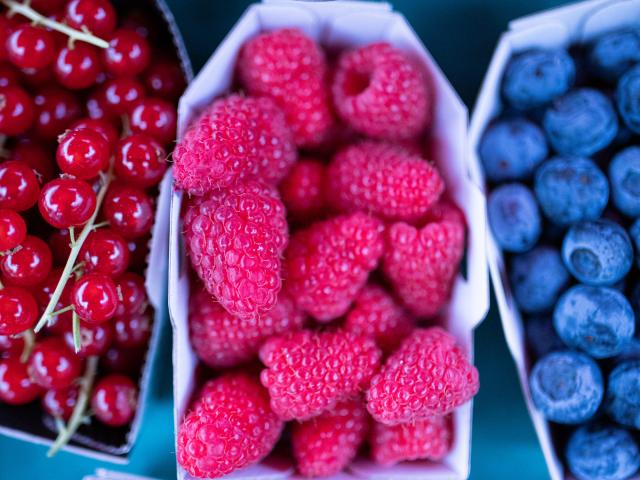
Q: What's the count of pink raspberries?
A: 15